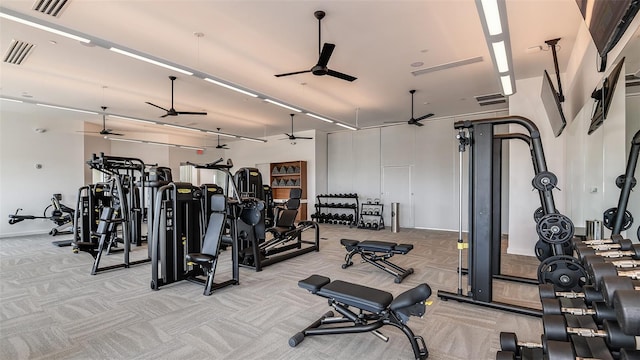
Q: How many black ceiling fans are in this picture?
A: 6